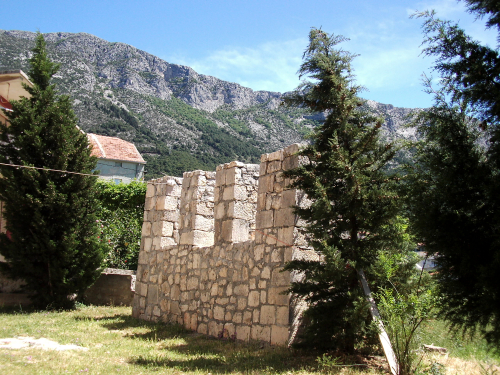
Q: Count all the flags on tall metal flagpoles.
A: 0